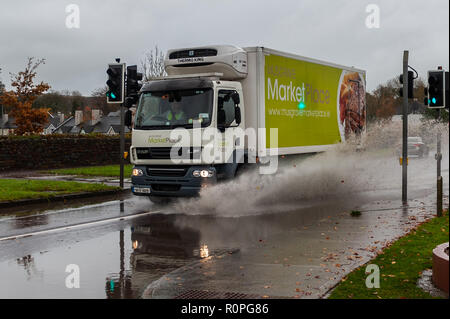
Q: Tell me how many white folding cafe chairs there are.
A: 0